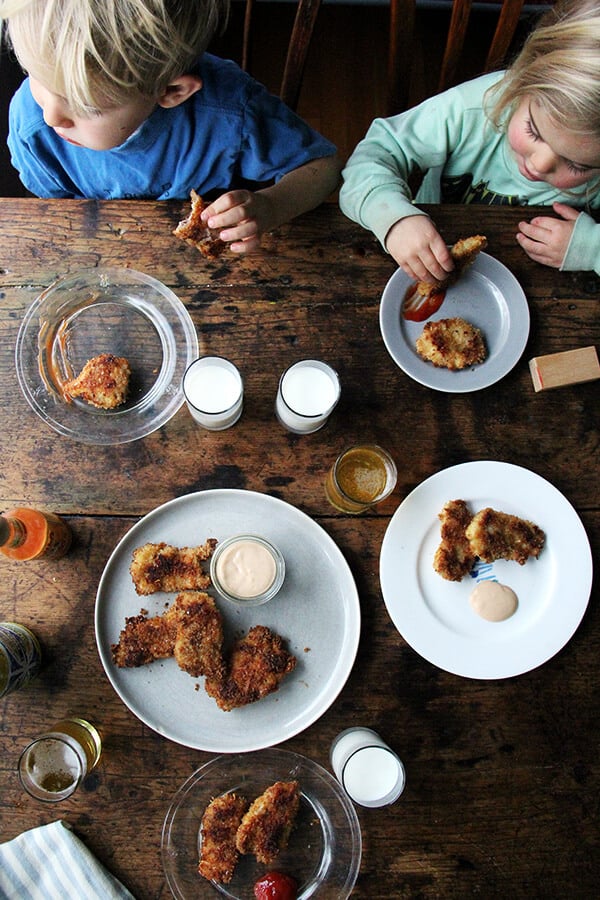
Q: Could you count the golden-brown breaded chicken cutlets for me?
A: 12